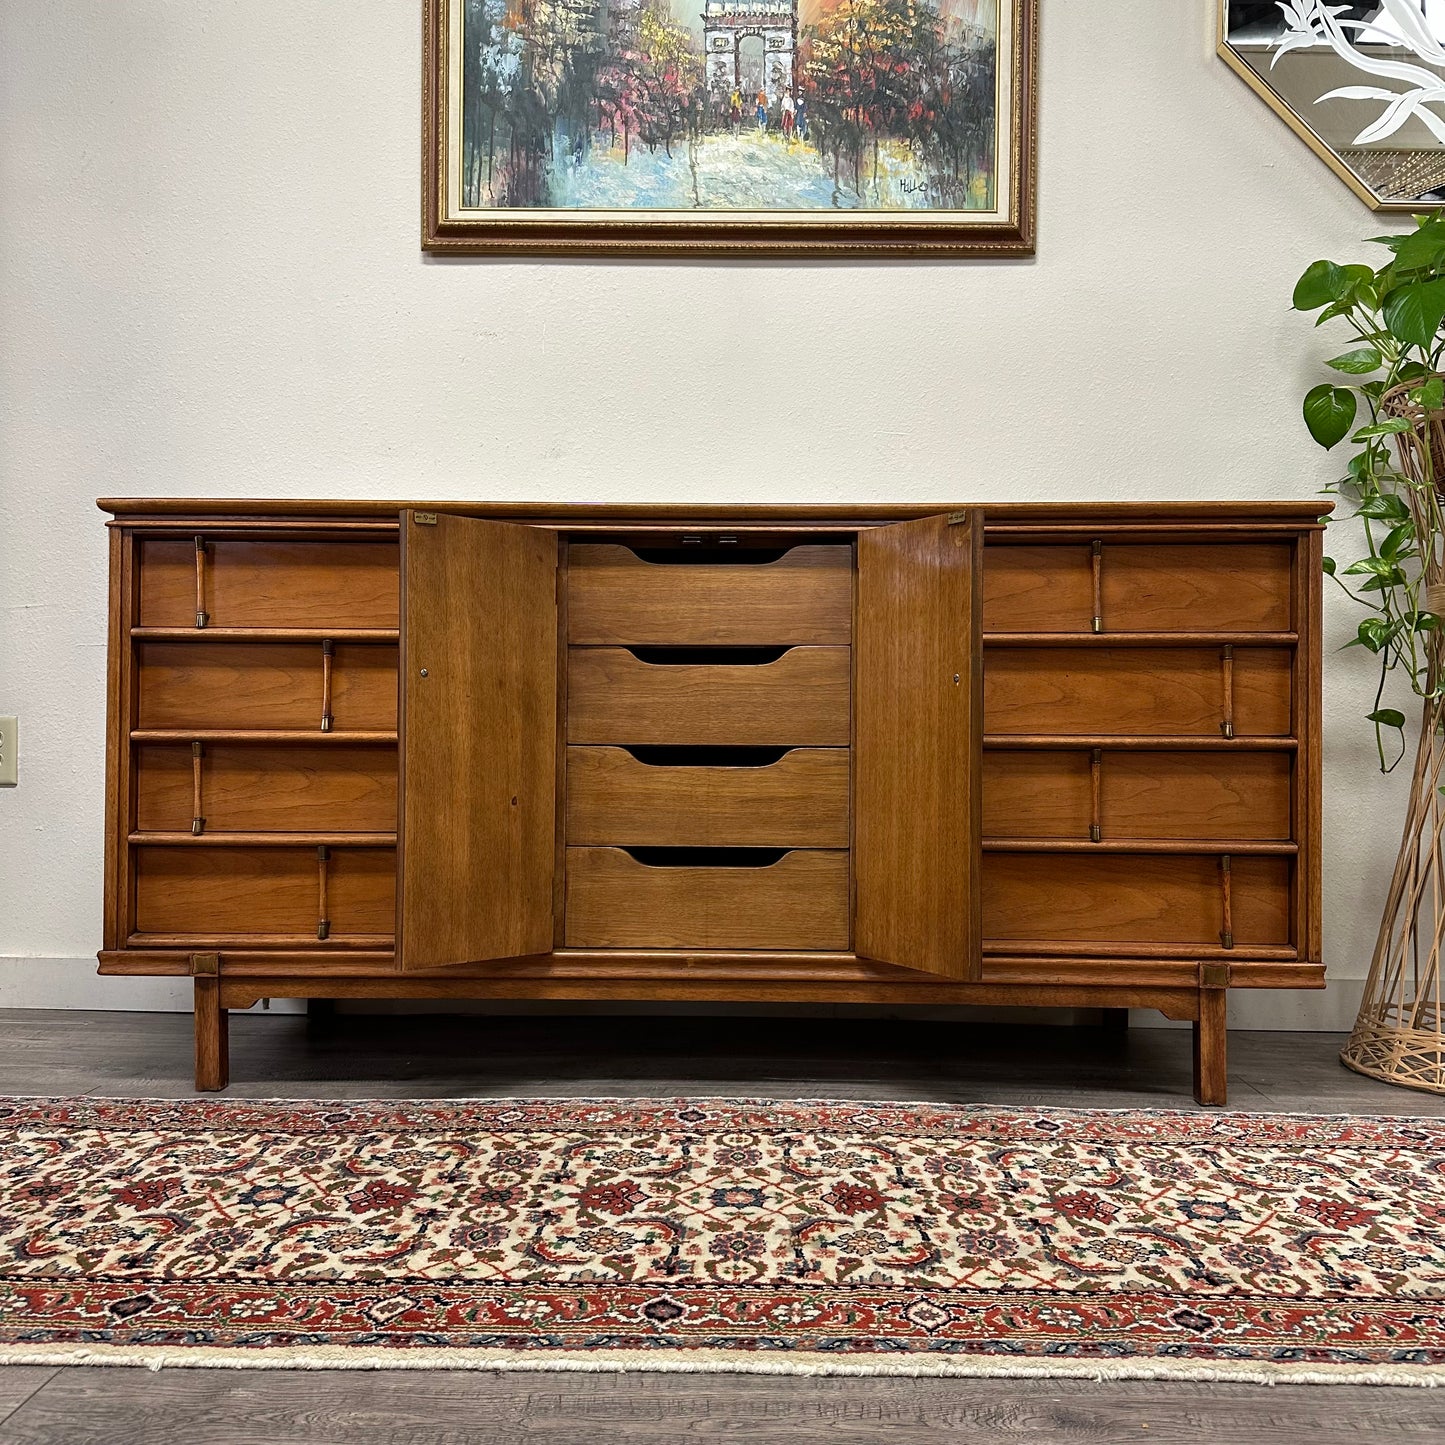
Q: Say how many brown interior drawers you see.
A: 4